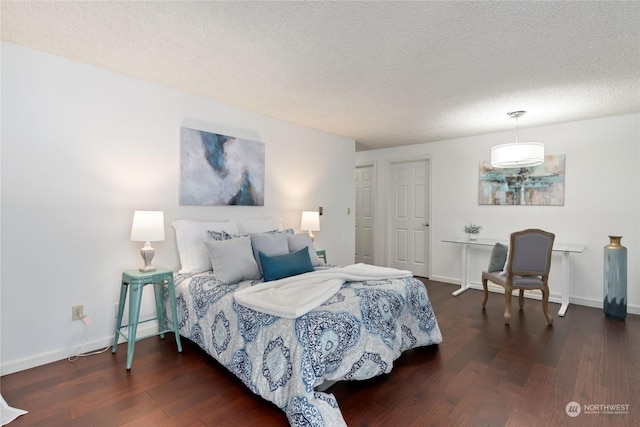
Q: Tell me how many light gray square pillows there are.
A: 3